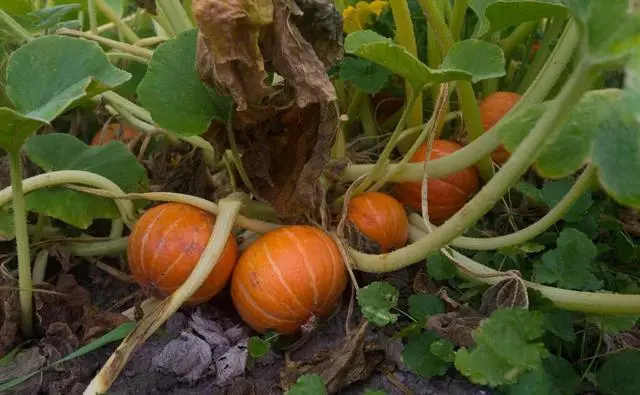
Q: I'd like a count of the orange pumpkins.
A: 6